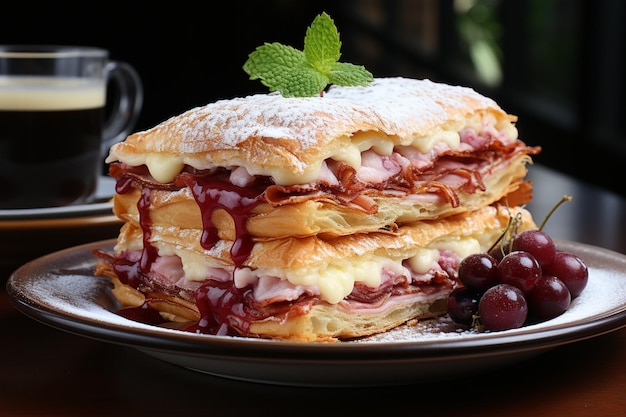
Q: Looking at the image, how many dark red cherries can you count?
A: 7